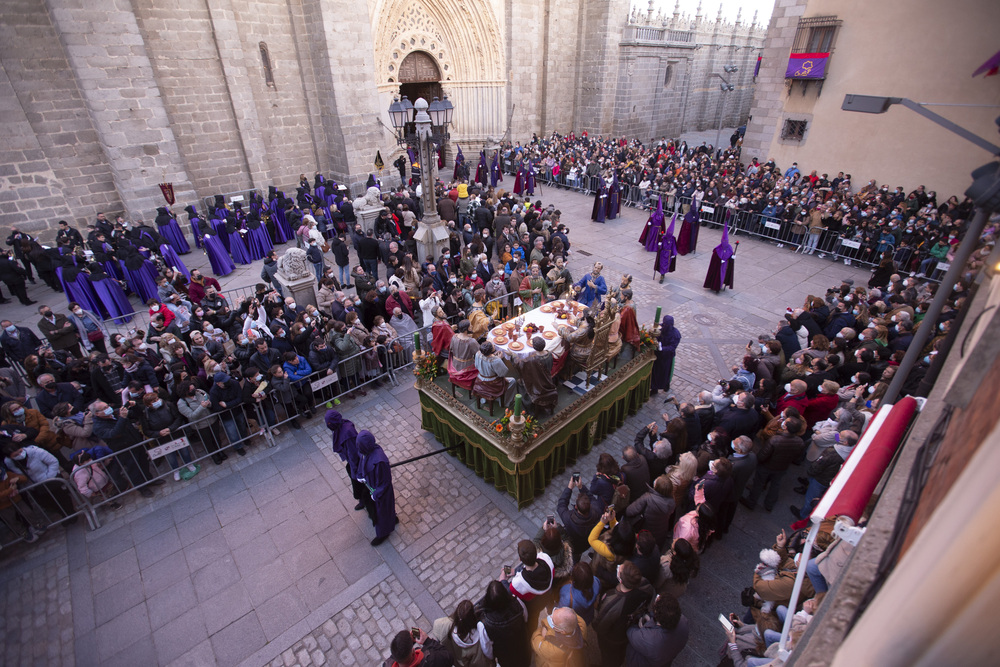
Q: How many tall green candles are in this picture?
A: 3